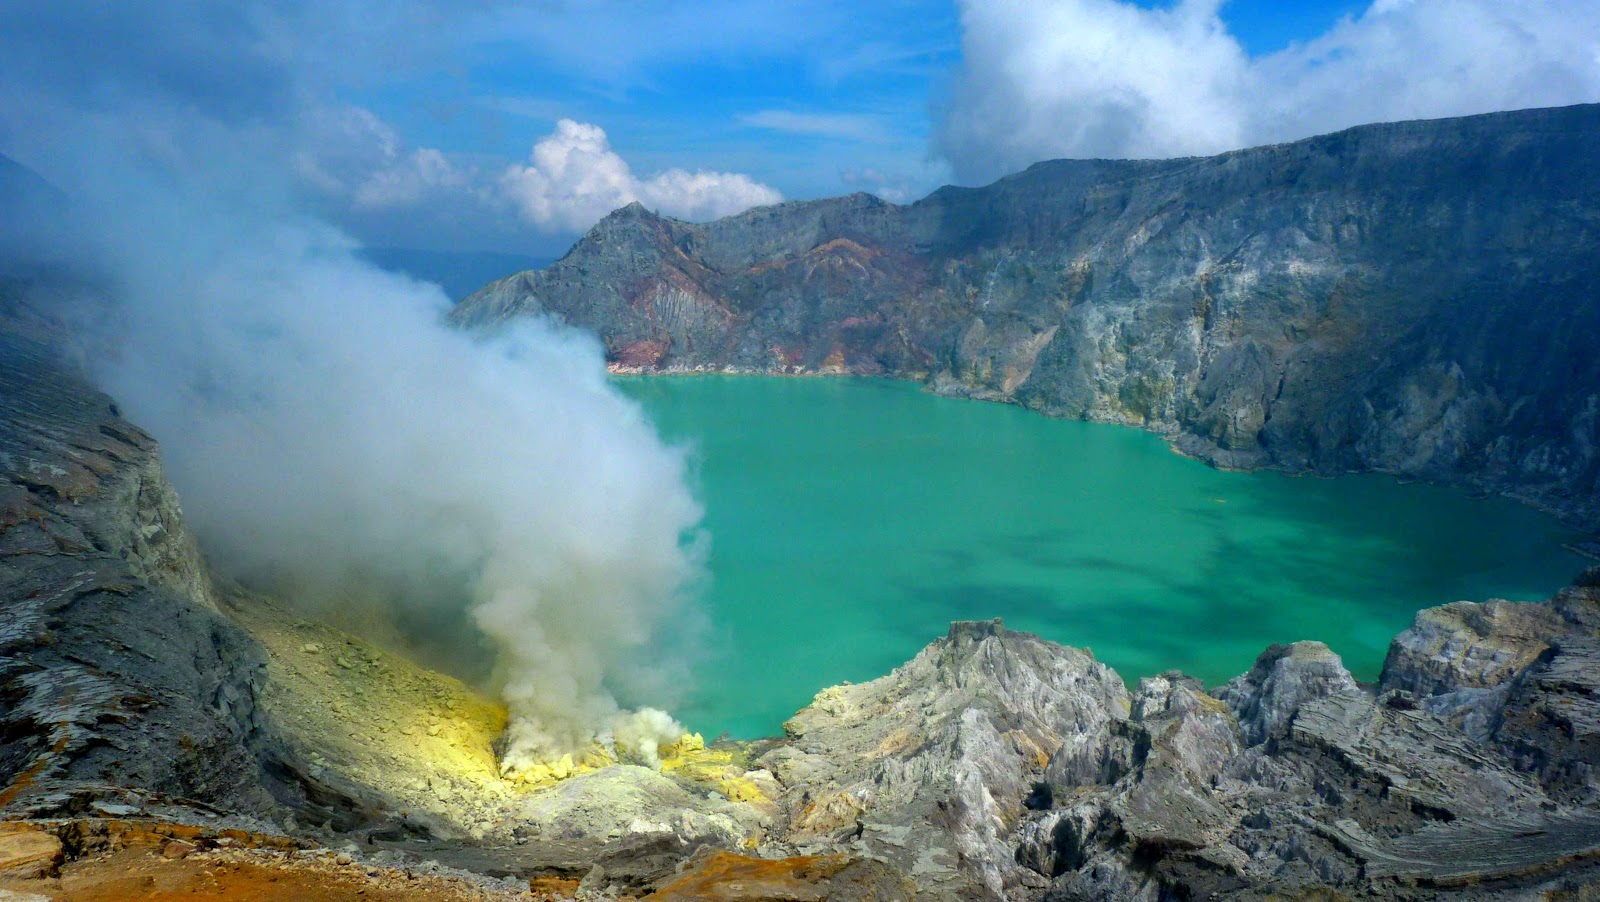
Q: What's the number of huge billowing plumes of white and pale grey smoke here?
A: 1